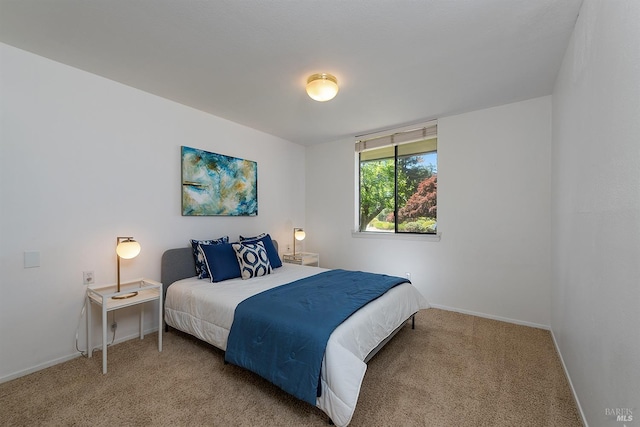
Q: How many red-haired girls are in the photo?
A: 0